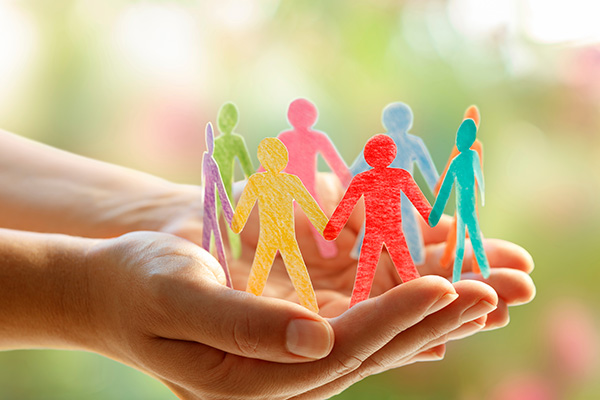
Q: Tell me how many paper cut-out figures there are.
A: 8